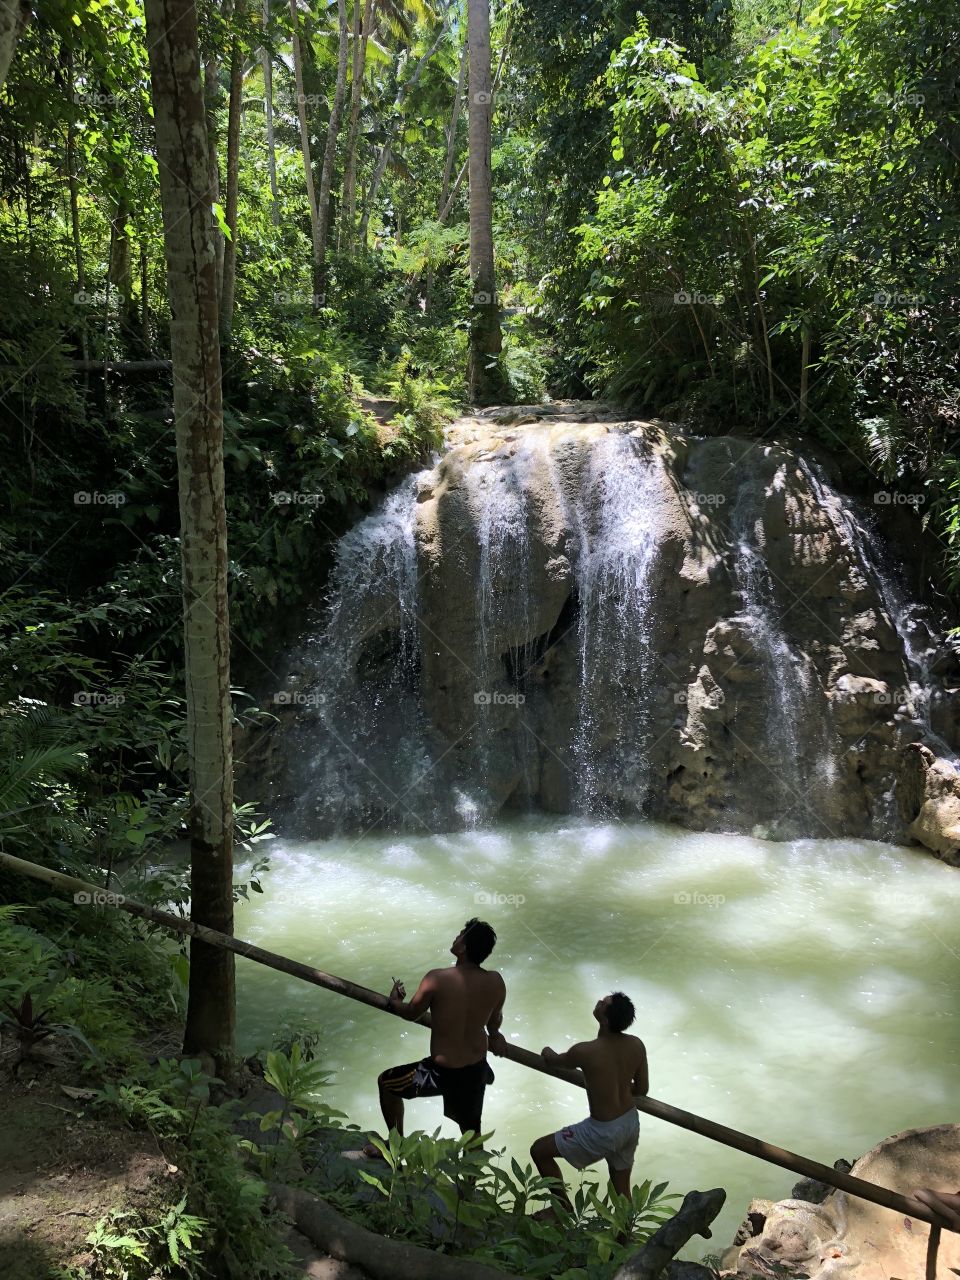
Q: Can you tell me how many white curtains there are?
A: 0